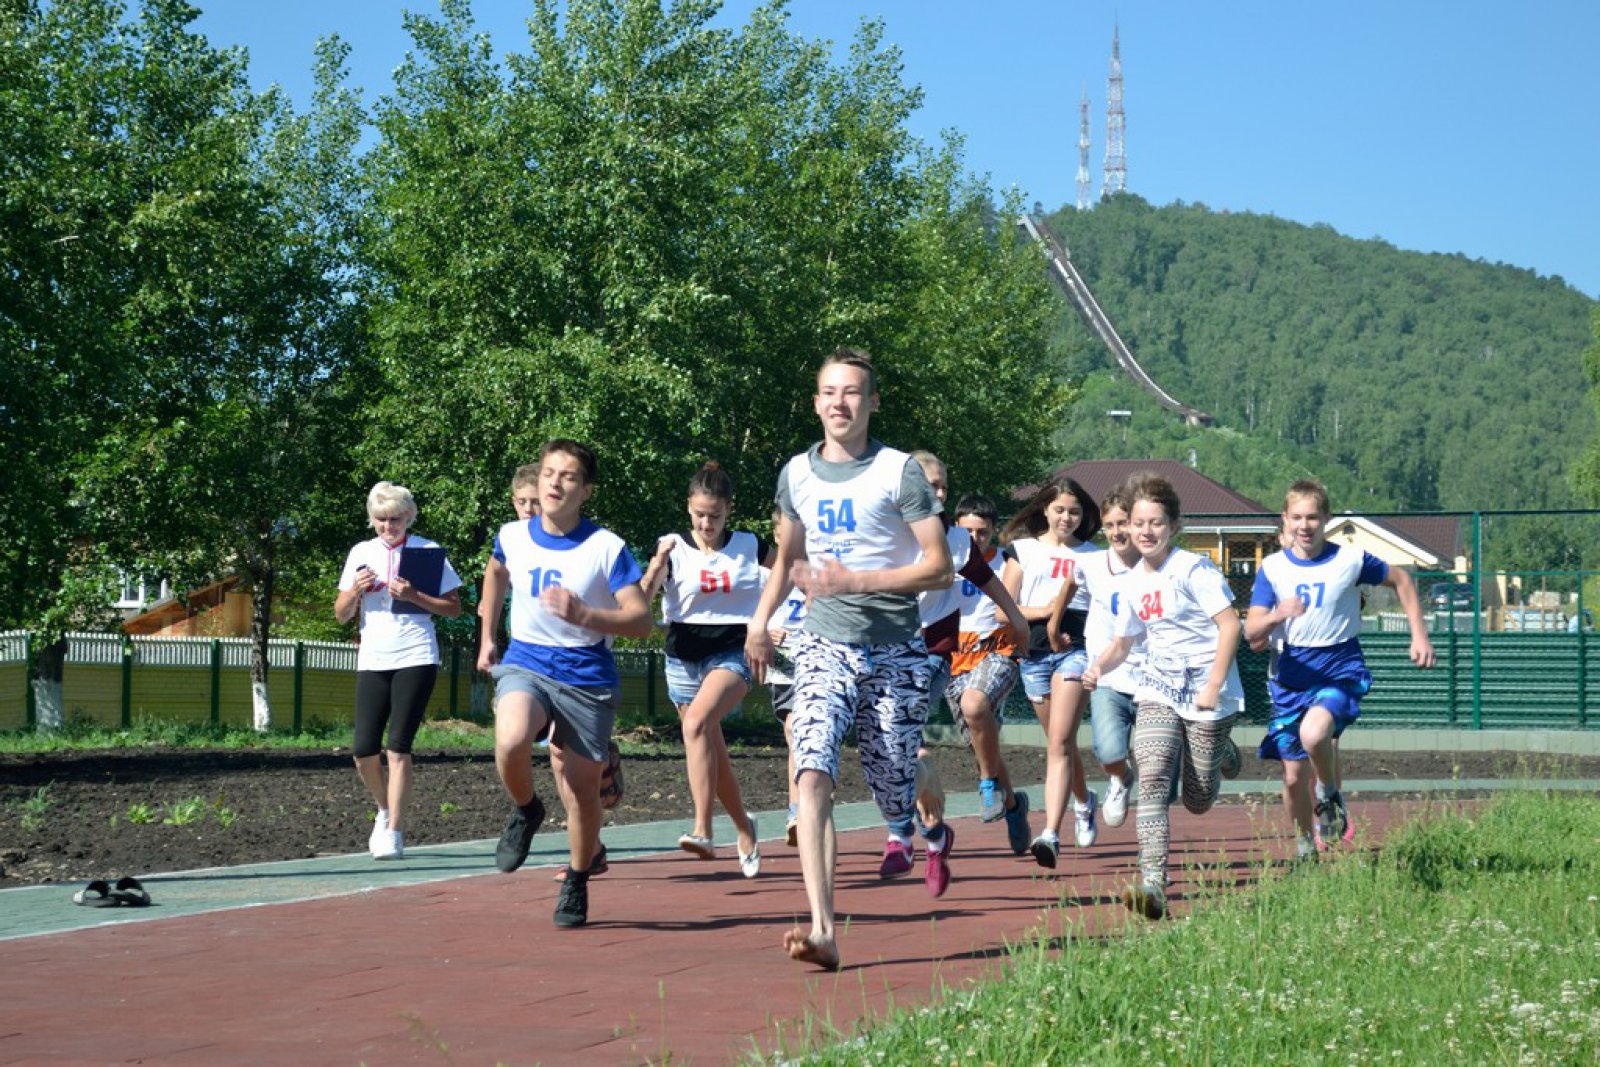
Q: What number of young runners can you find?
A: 12